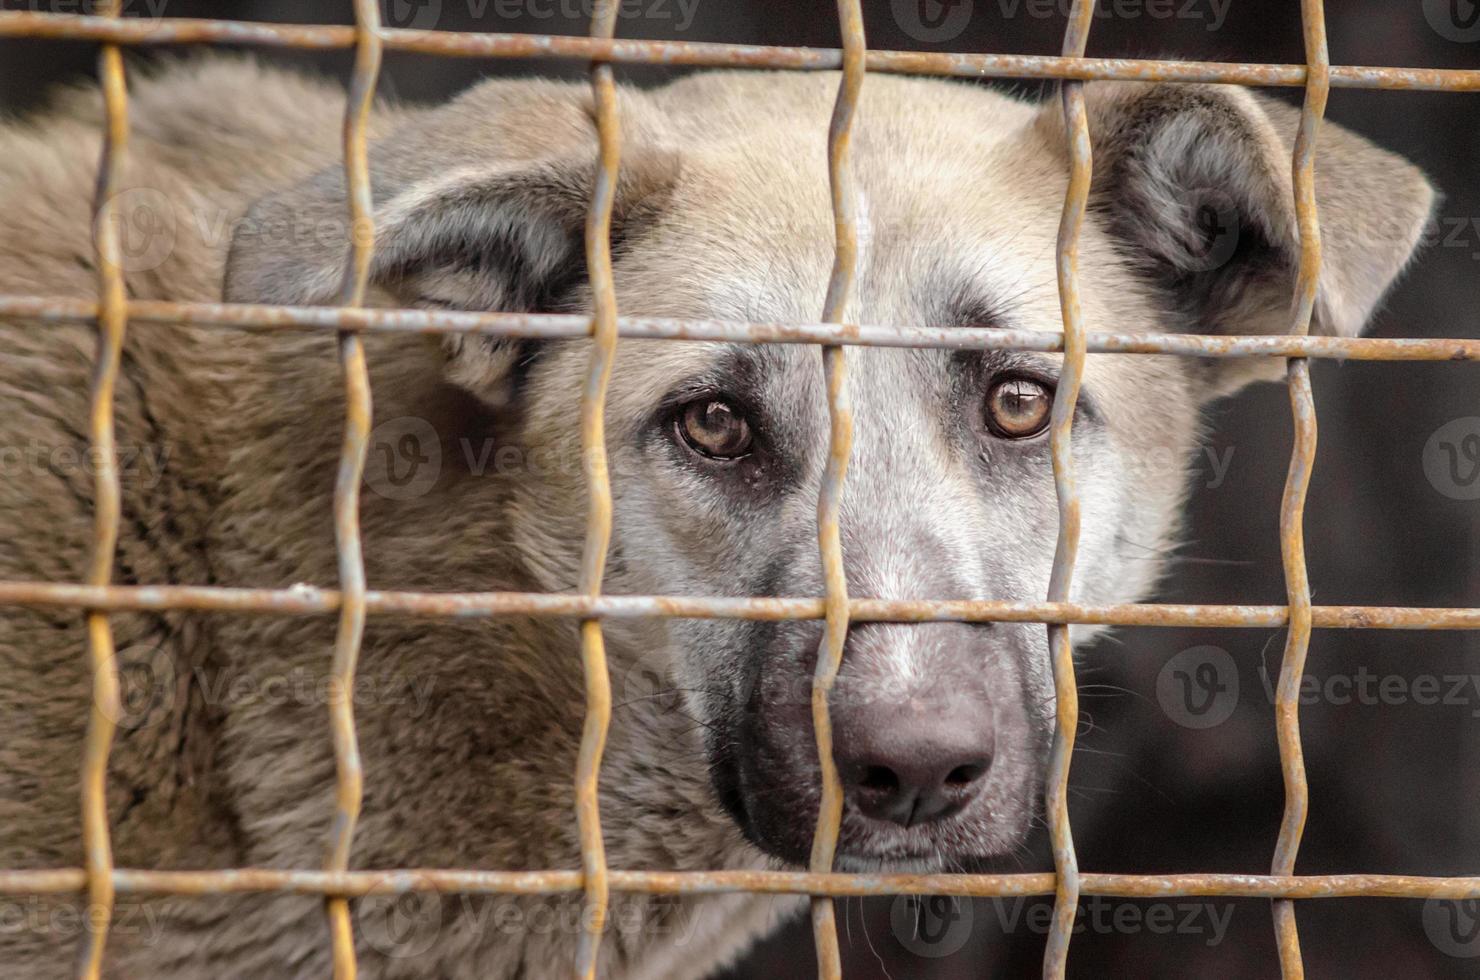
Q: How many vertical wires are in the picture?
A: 6